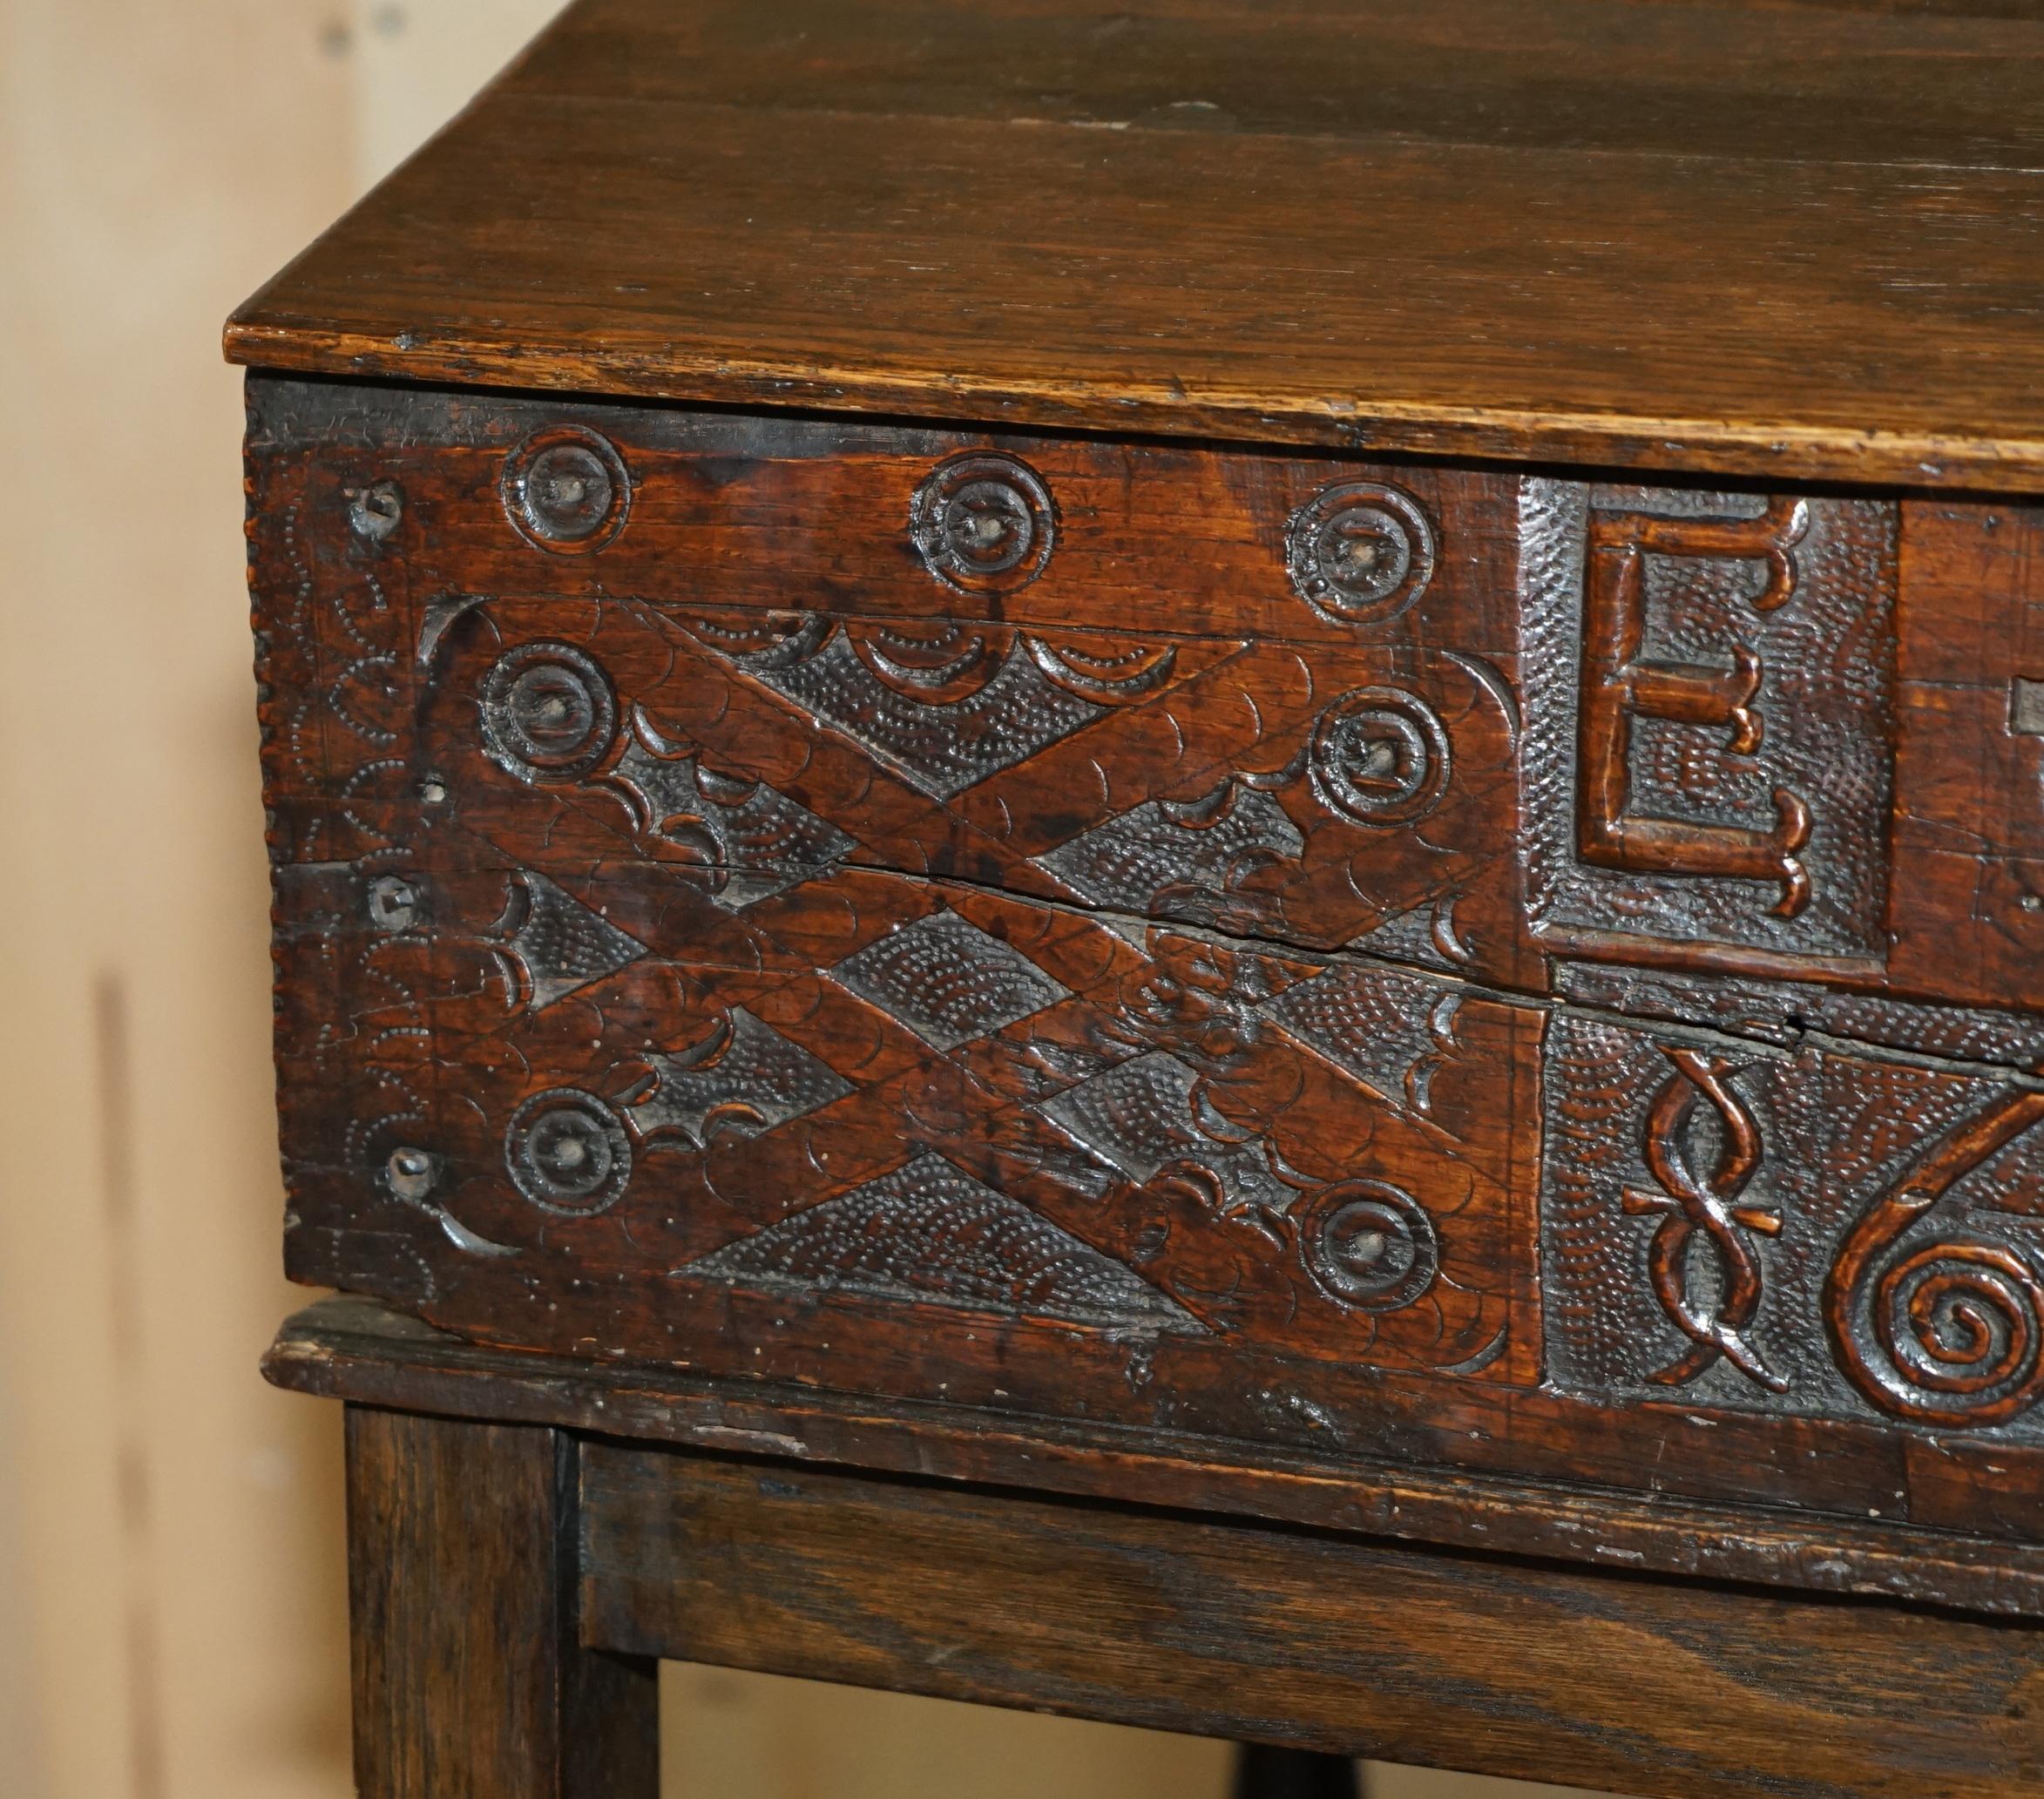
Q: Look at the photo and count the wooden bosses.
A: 7